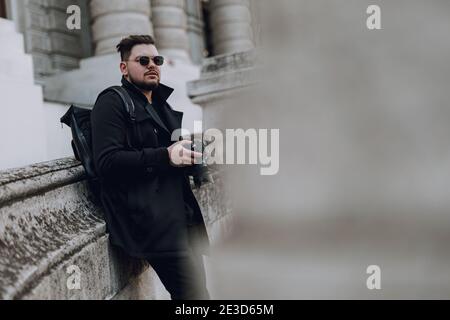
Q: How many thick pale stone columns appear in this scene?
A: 3